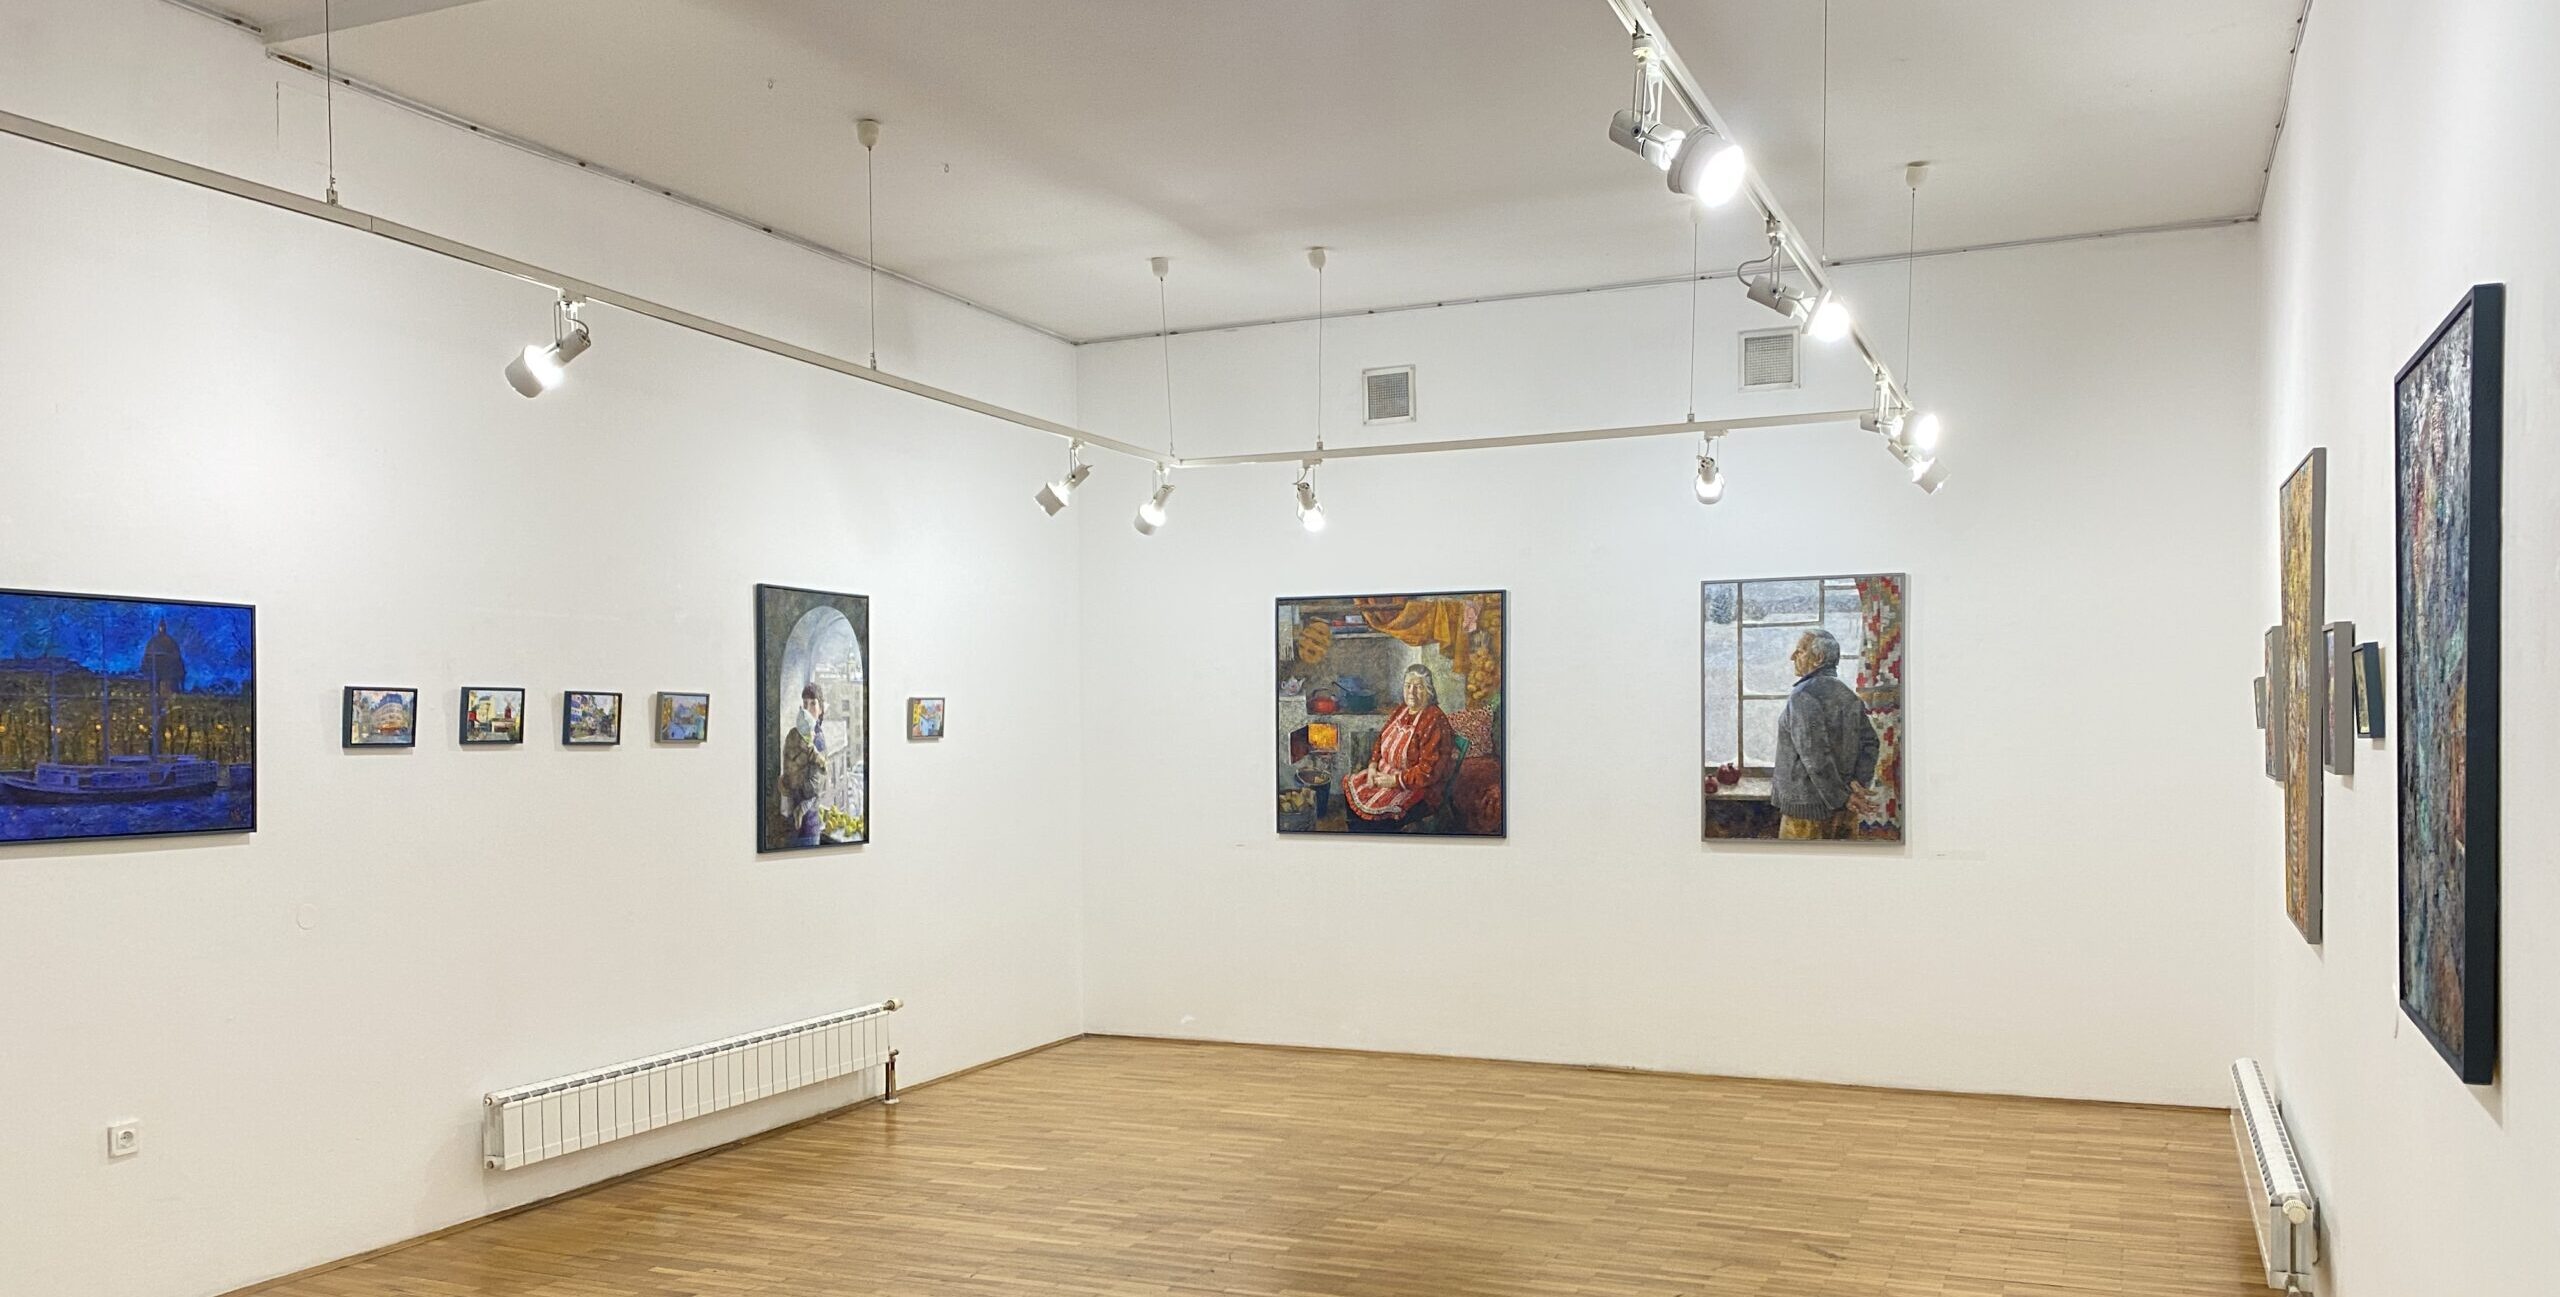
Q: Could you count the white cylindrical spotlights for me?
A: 9